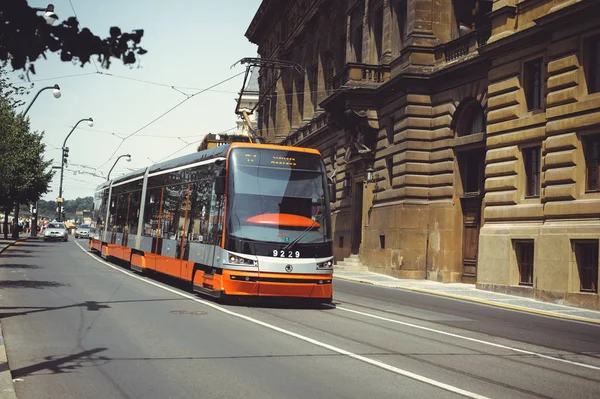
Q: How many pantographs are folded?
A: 0